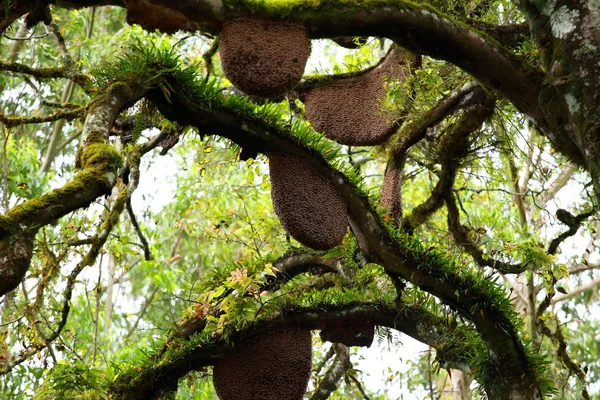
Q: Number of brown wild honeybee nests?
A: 5